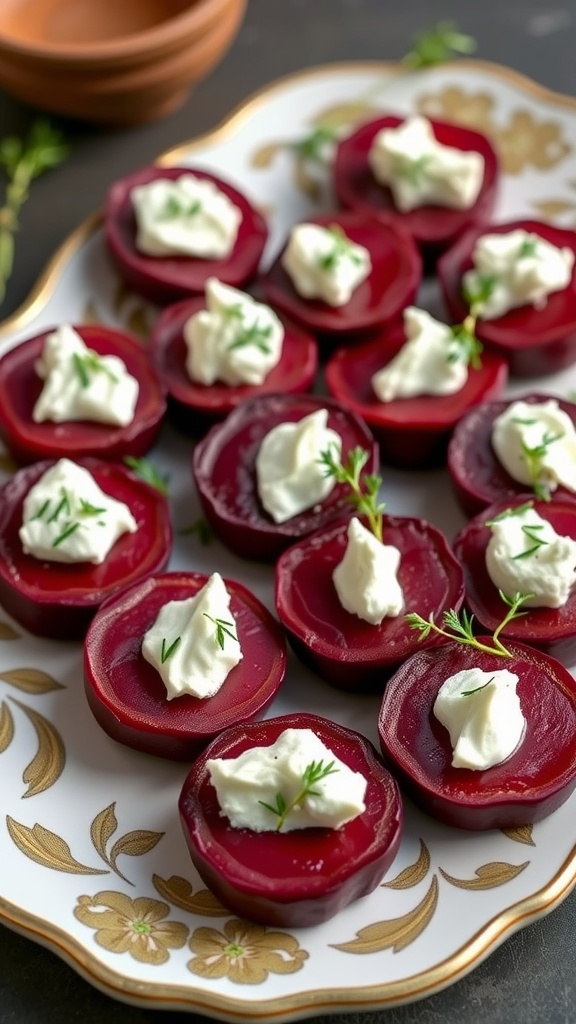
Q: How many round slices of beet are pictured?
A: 15